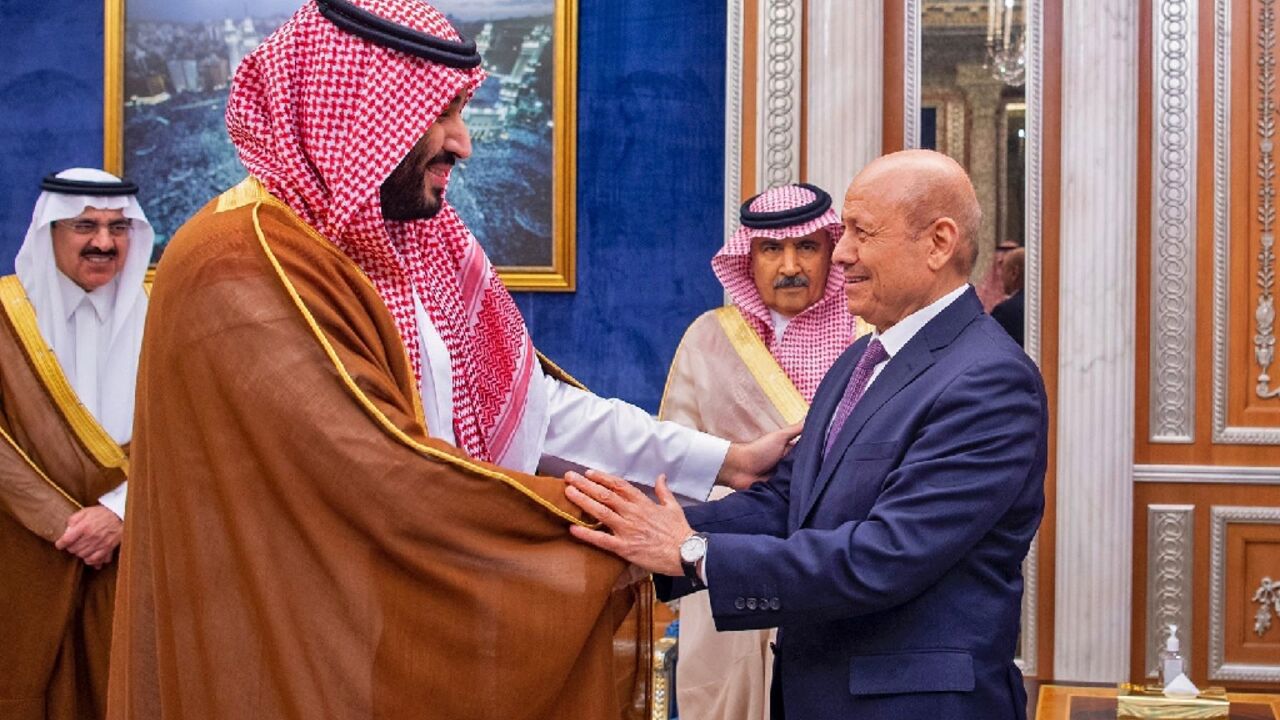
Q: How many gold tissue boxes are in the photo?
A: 1